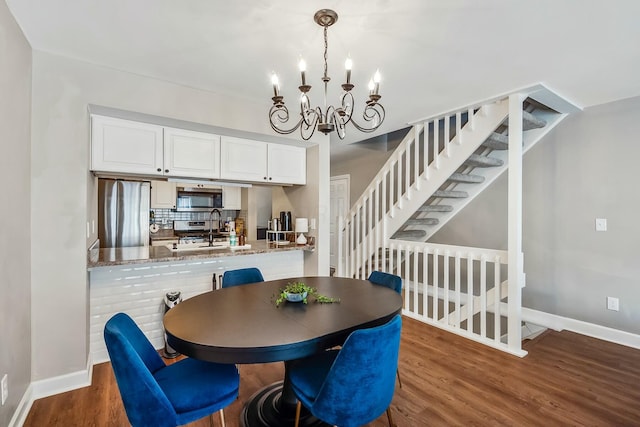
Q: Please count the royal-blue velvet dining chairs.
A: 4